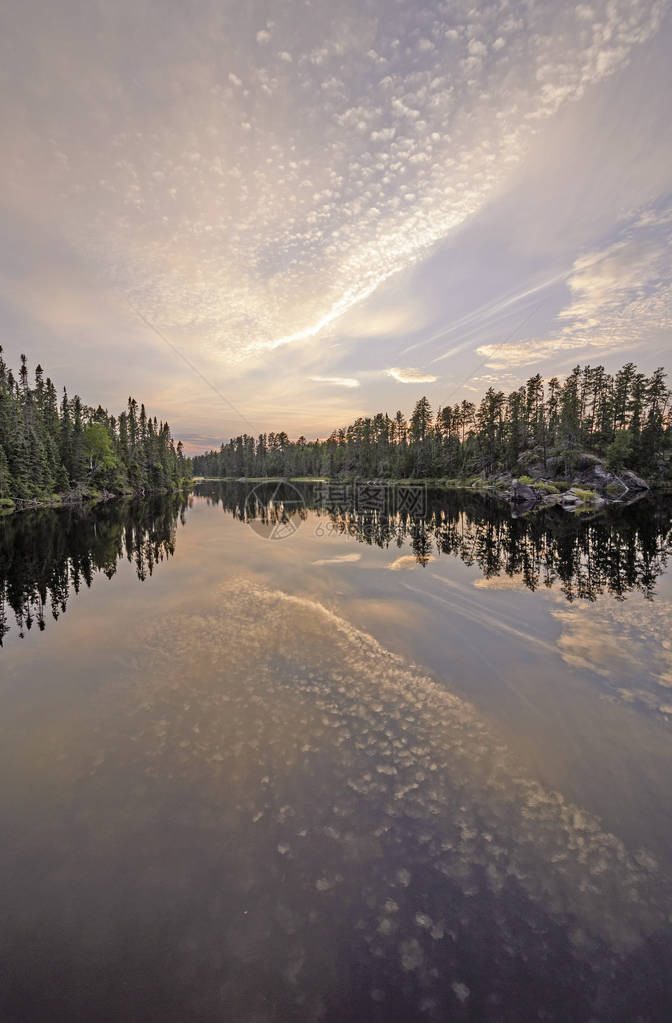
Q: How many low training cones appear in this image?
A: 0